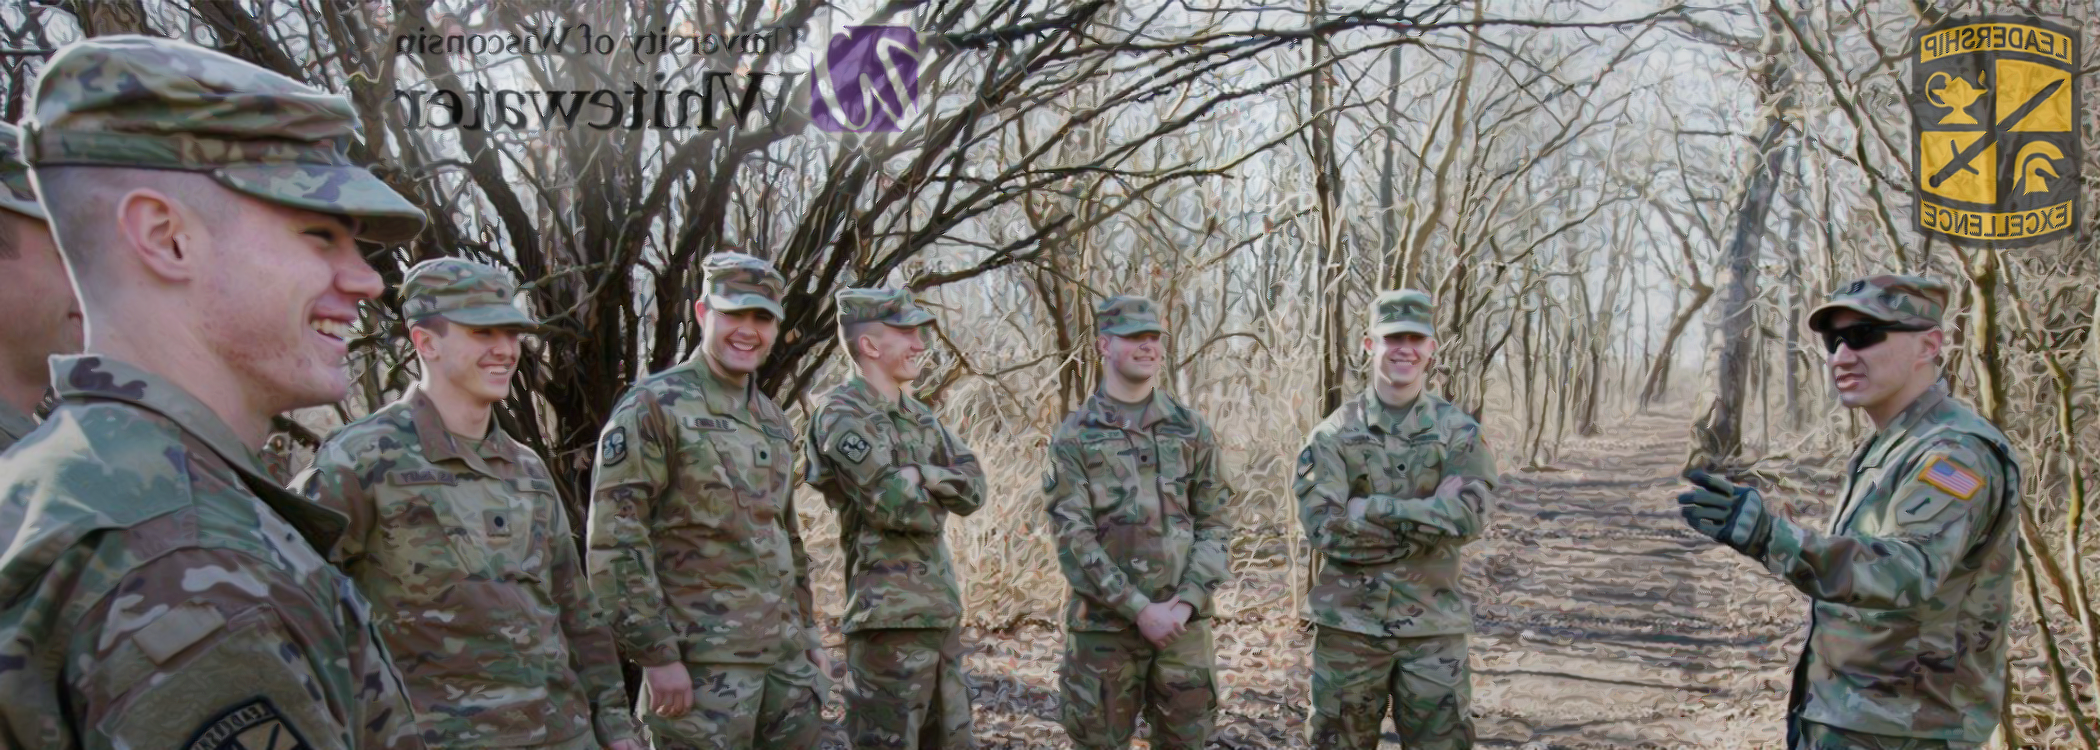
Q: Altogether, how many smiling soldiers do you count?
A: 6